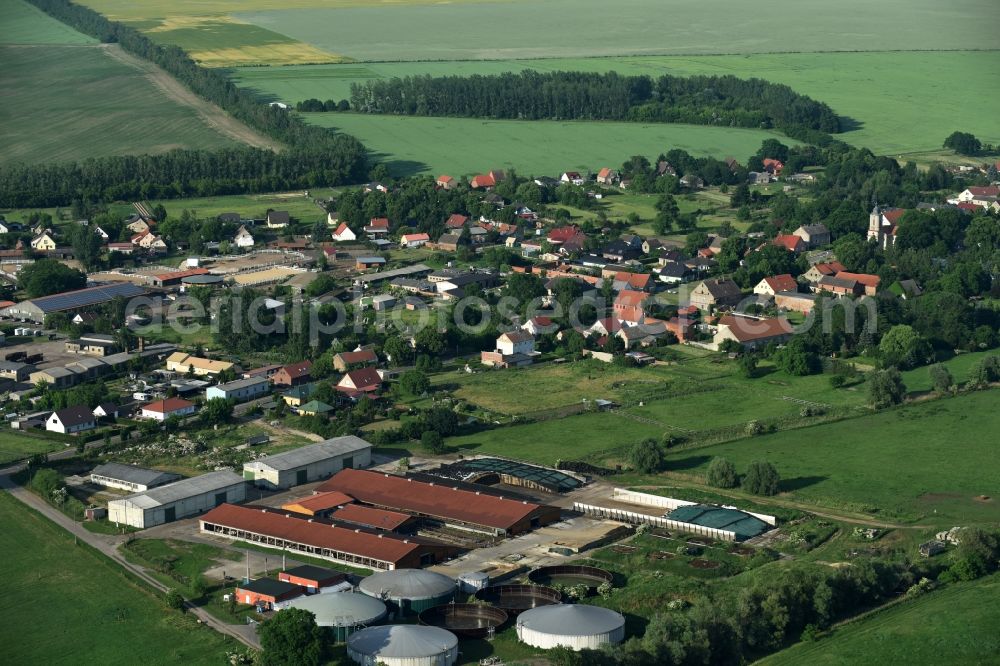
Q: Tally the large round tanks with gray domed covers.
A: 4